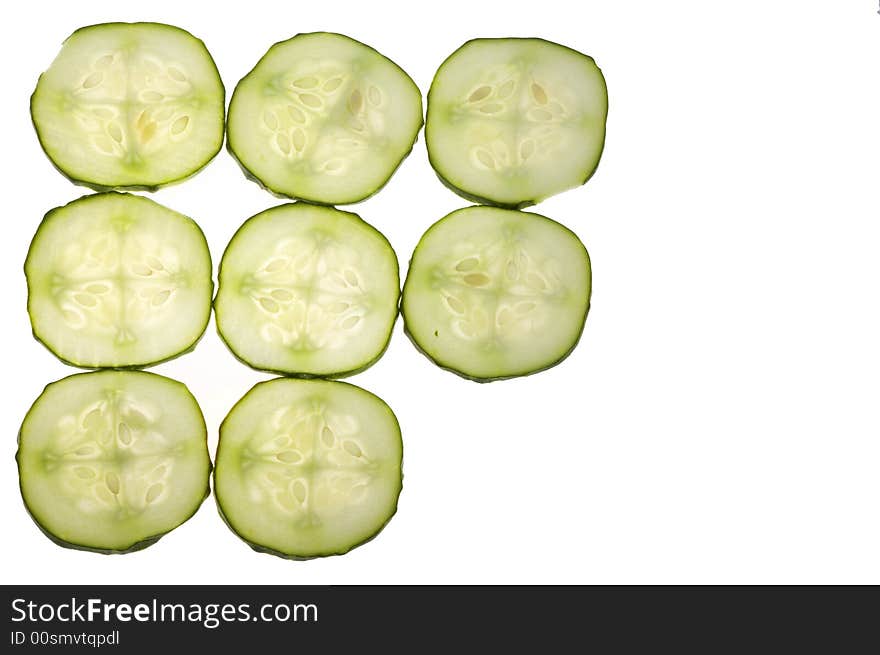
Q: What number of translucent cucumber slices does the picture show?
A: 8